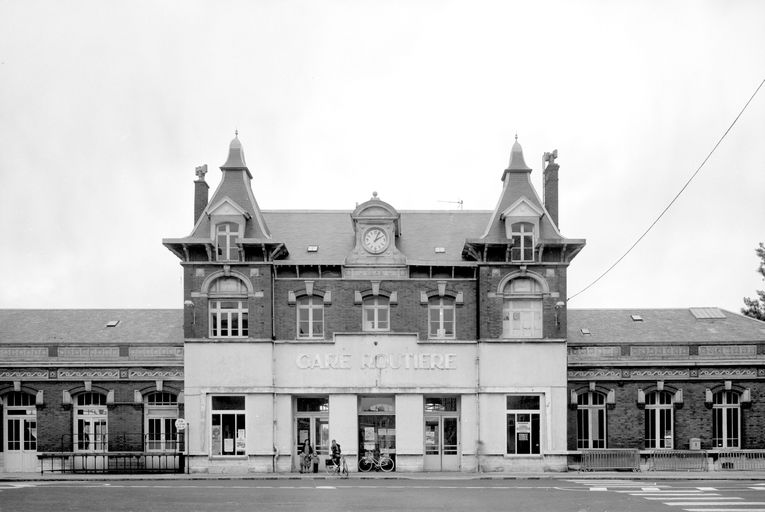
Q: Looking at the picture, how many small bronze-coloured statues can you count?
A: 0